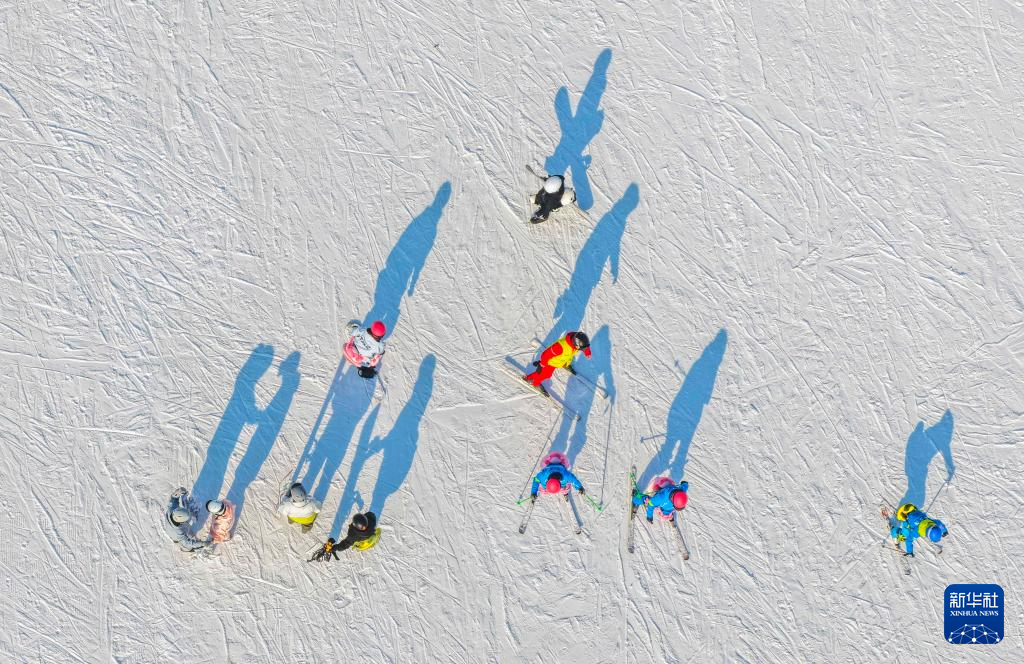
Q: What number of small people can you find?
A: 10